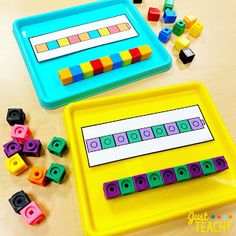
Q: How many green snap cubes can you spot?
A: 8